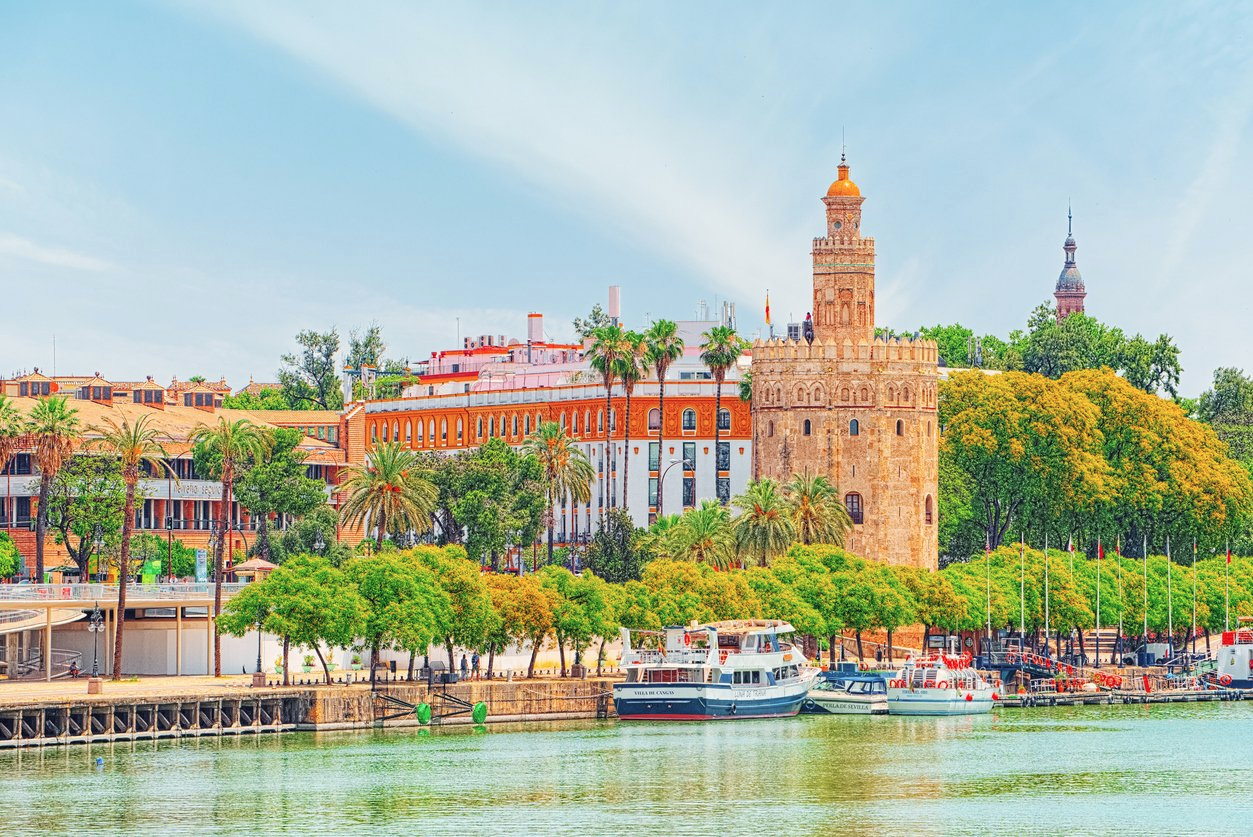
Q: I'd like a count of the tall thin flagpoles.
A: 10